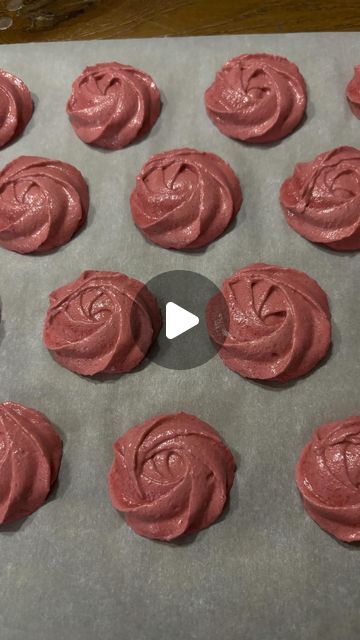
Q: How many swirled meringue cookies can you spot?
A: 12